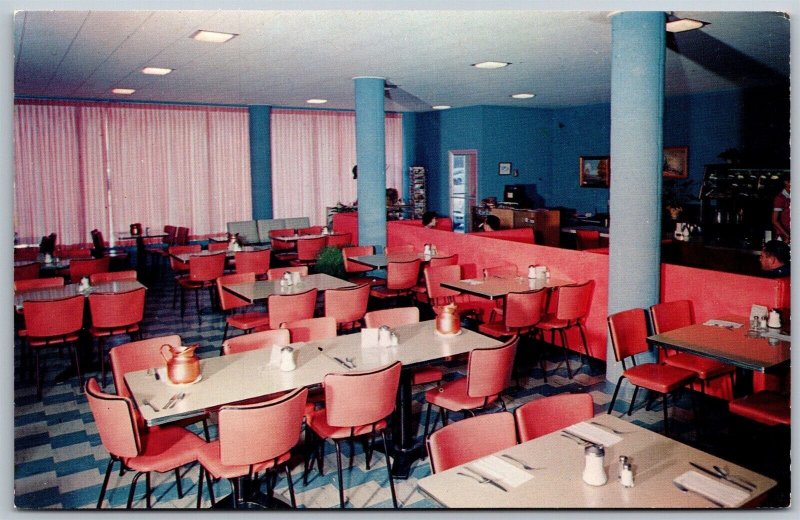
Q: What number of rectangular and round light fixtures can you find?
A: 8